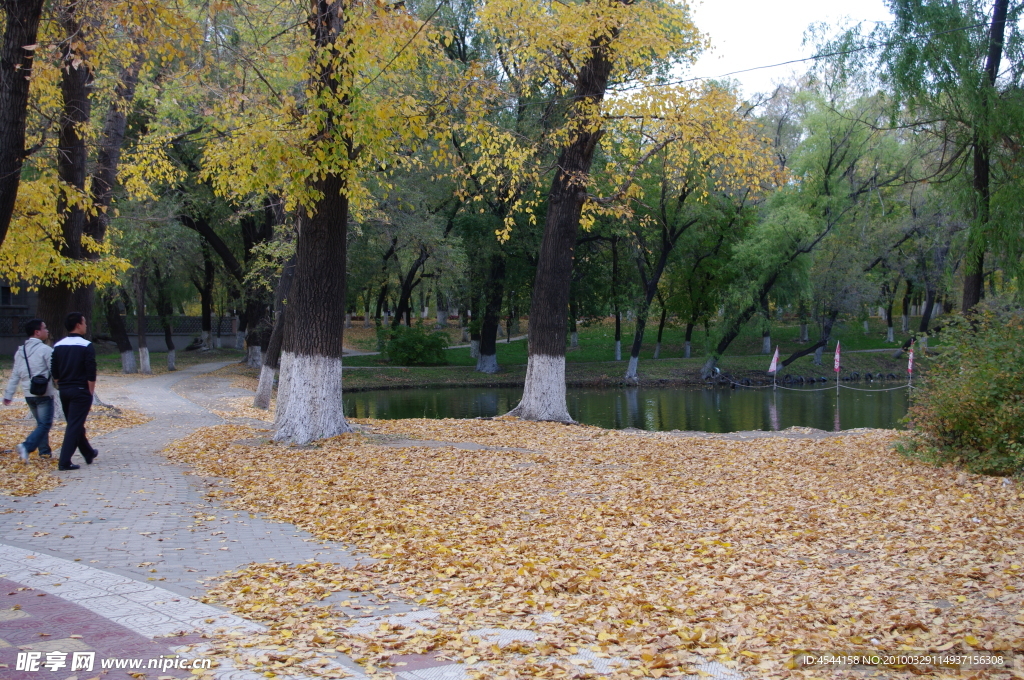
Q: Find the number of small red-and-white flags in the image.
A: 3